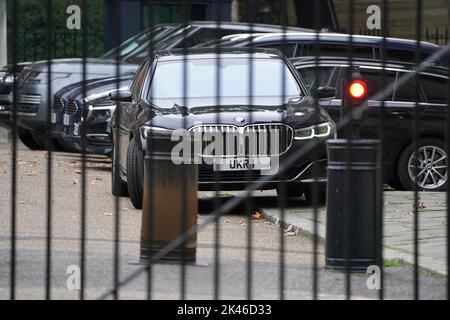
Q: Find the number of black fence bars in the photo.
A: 14